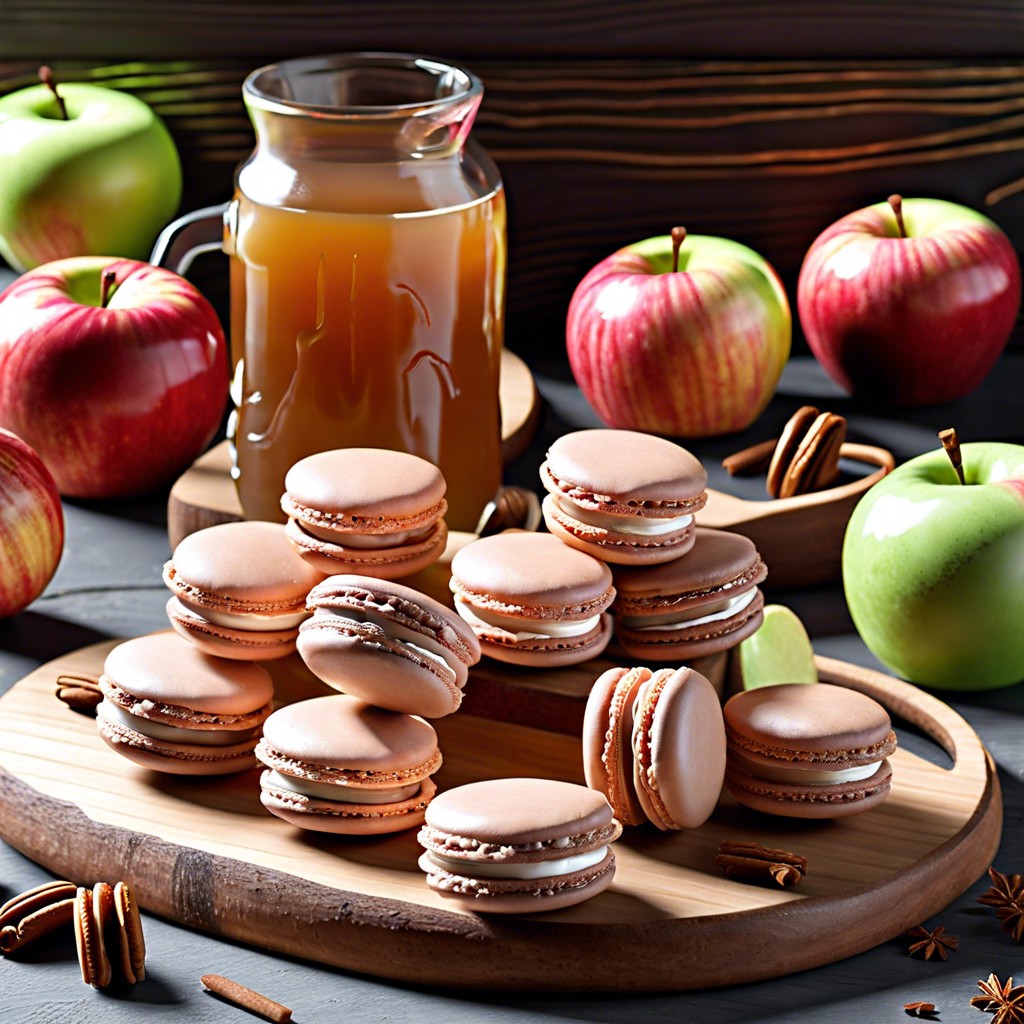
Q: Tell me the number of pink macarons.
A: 11